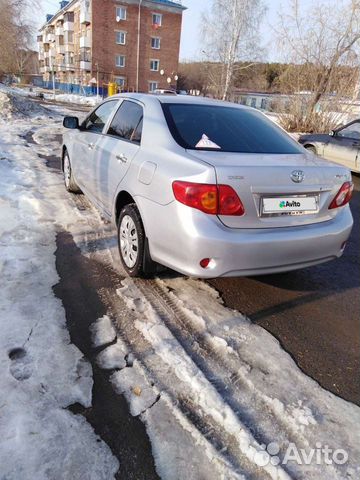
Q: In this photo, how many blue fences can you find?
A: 1